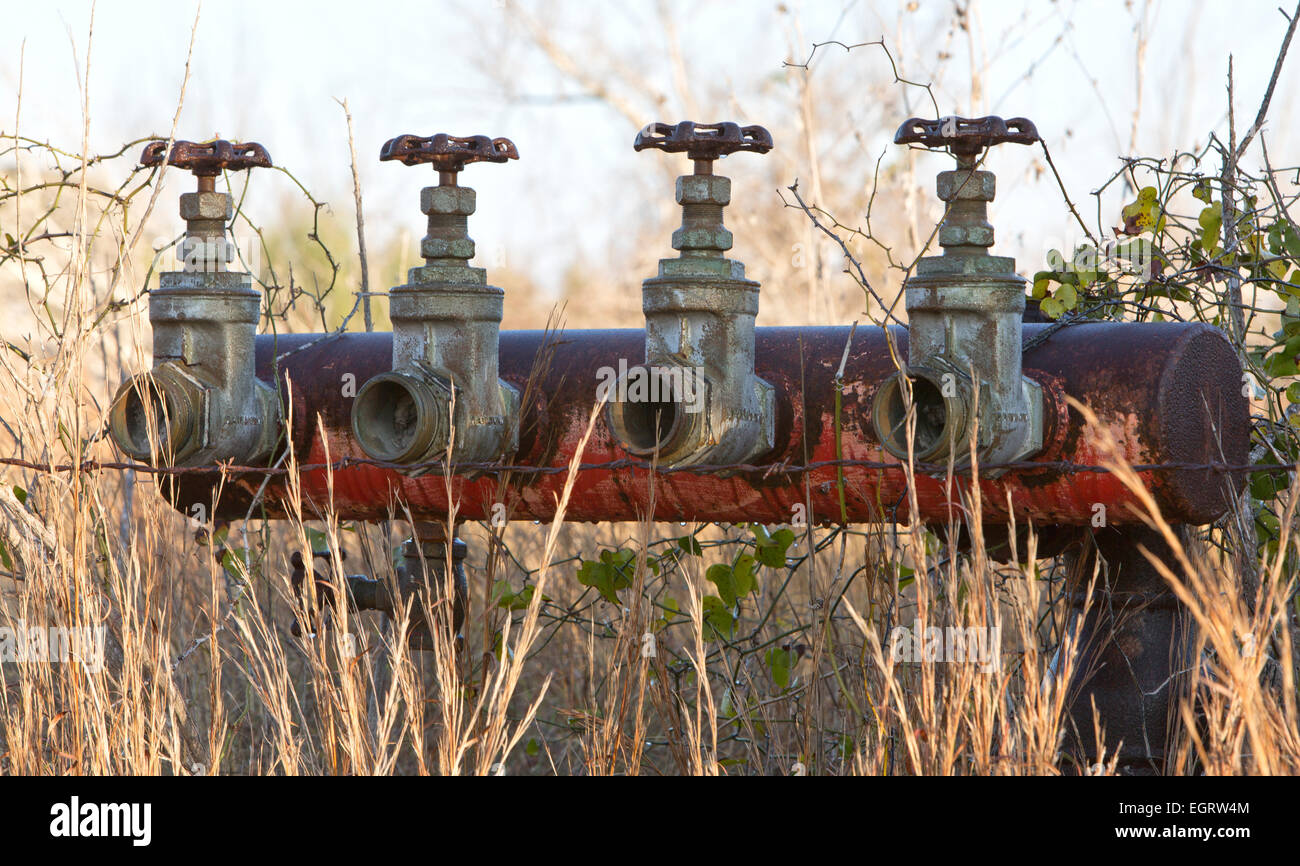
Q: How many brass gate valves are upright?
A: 4